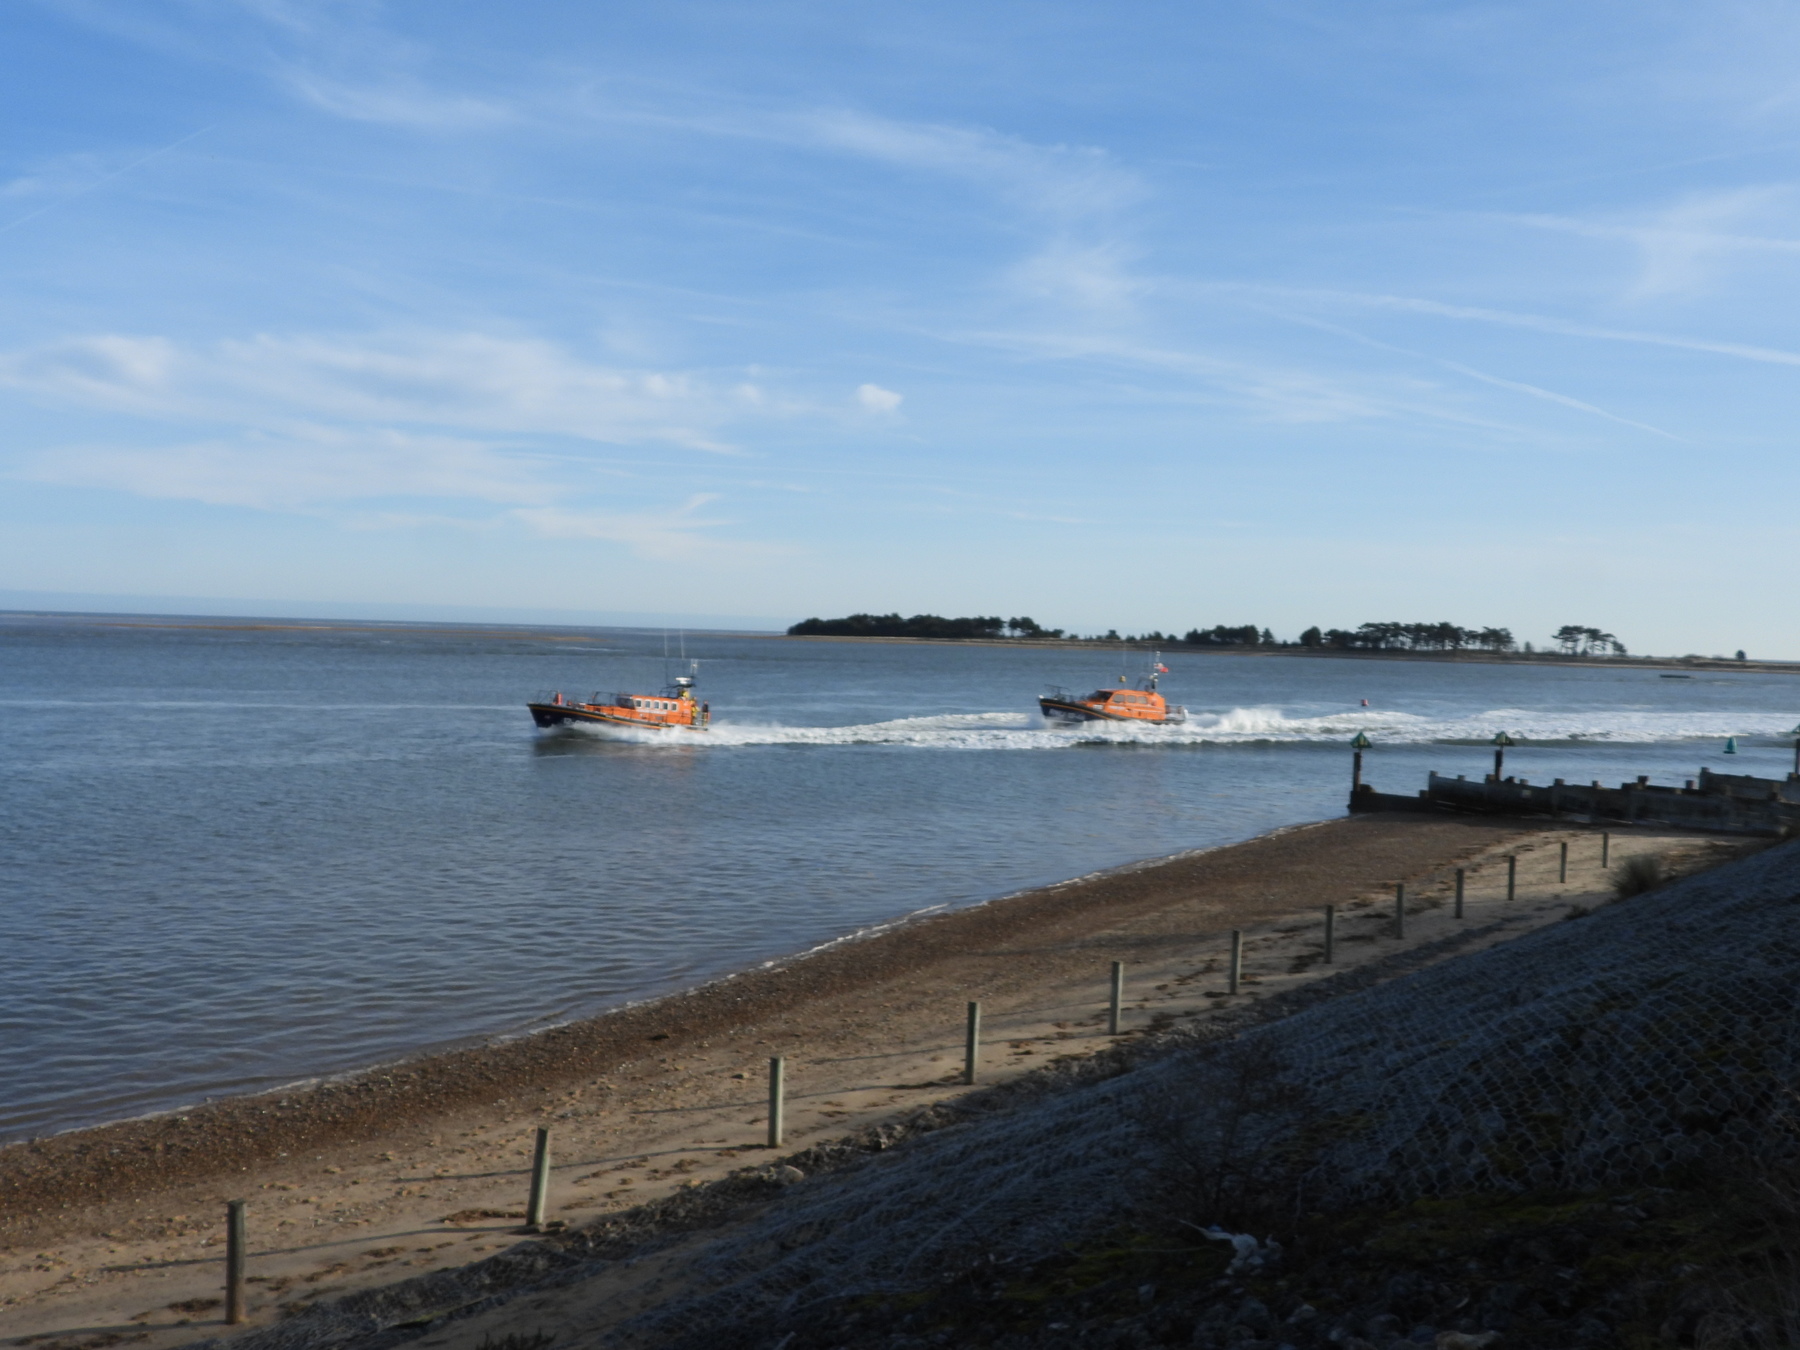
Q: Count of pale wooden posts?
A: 12